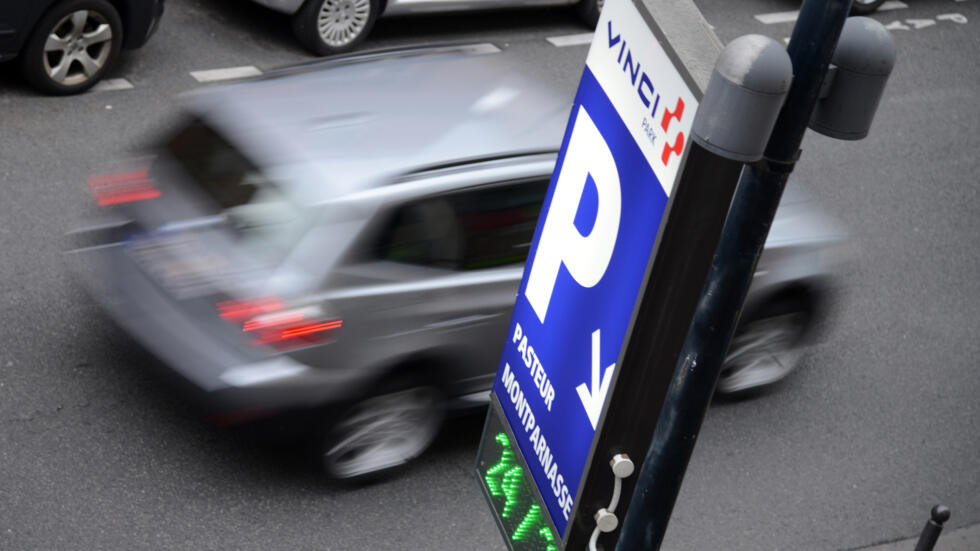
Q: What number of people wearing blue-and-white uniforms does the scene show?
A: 0